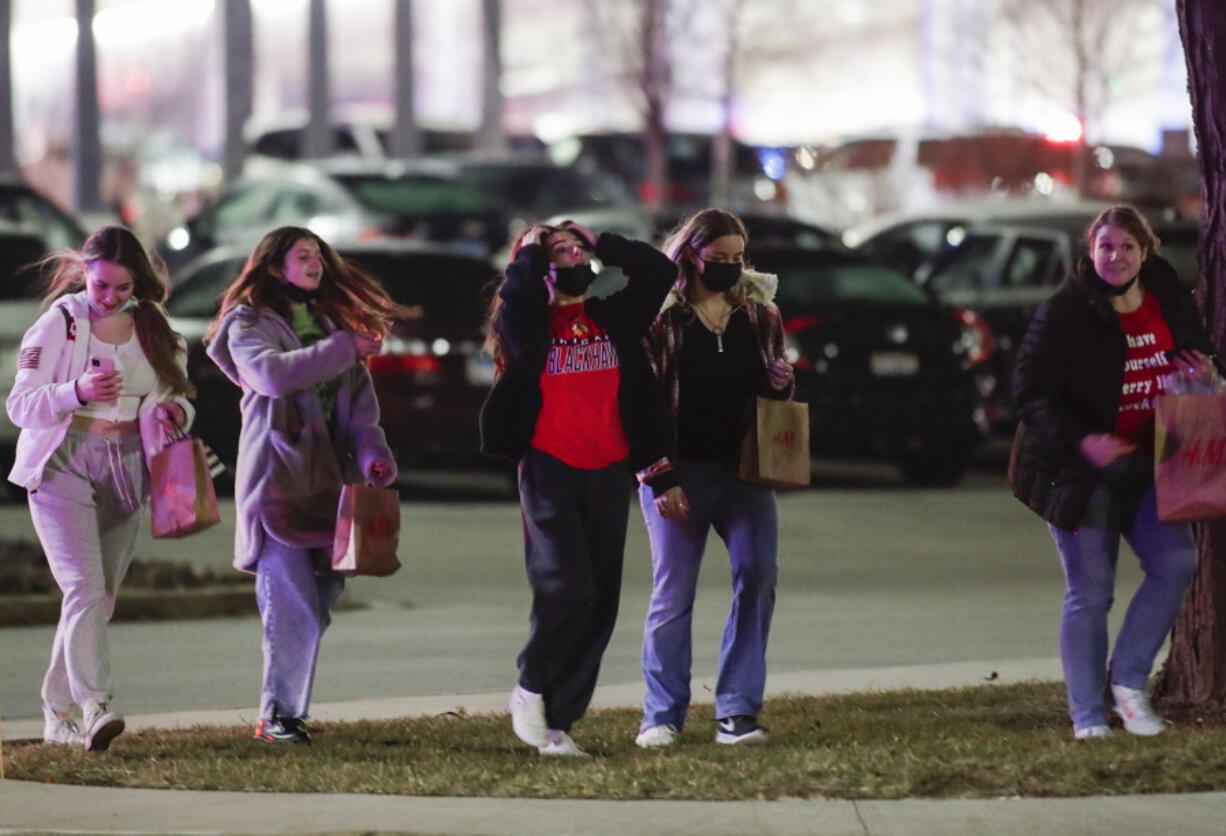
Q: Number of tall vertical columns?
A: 6